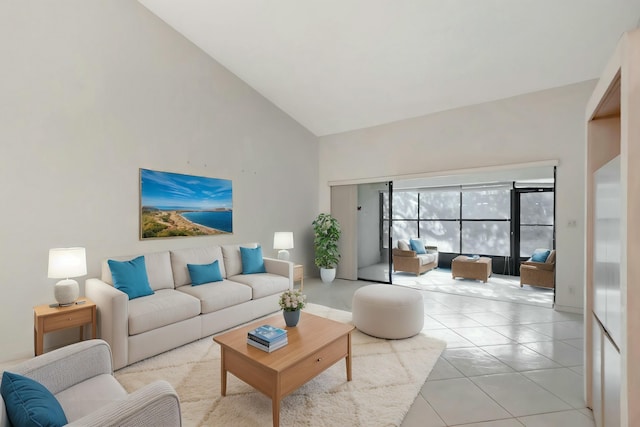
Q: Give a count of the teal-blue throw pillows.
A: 6